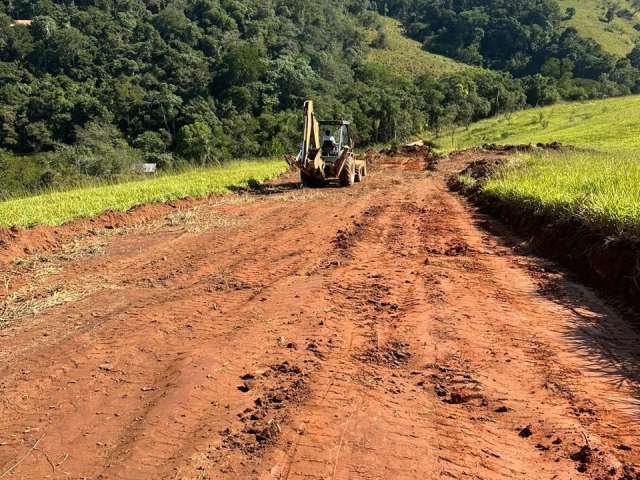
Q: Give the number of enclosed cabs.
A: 1